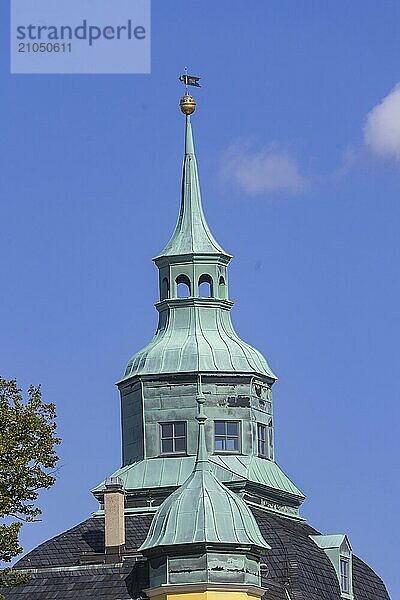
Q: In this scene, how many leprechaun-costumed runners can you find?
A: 0